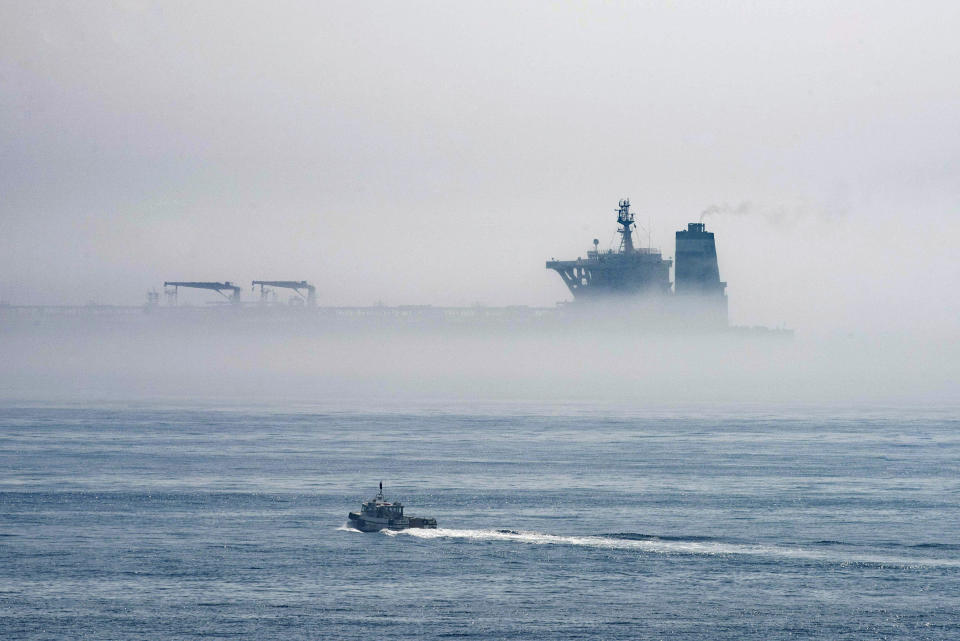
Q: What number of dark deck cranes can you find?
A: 2